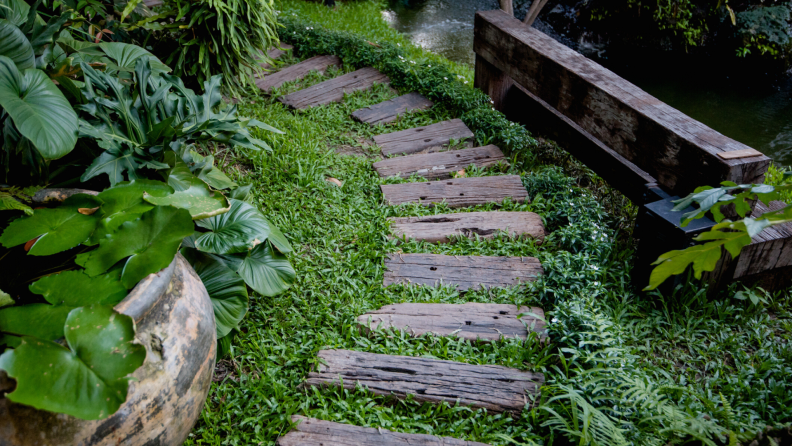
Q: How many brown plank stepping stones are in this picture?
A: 12